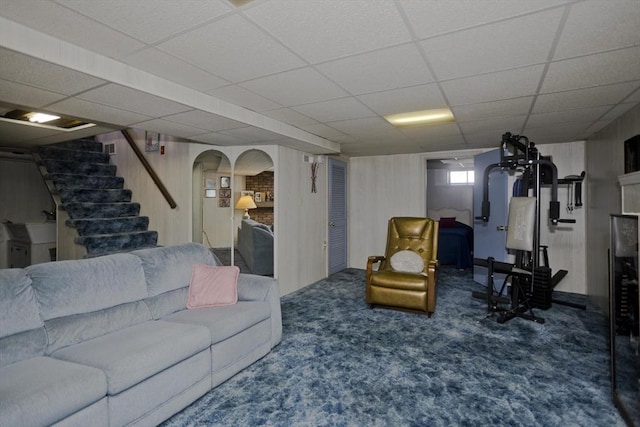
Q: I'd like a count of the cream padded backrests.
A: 1